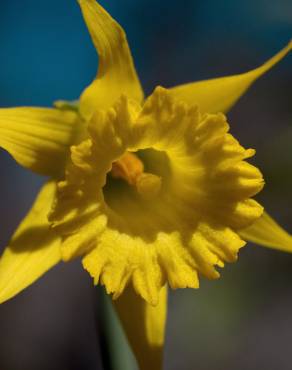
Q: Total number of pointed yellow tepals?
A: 6